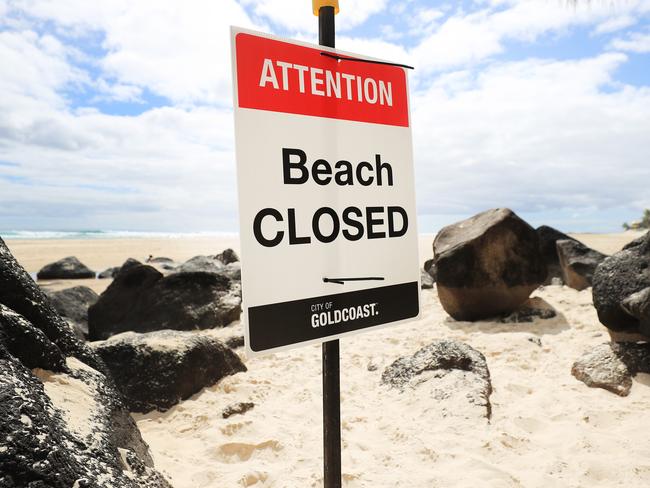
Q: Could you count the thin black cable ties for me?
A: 2